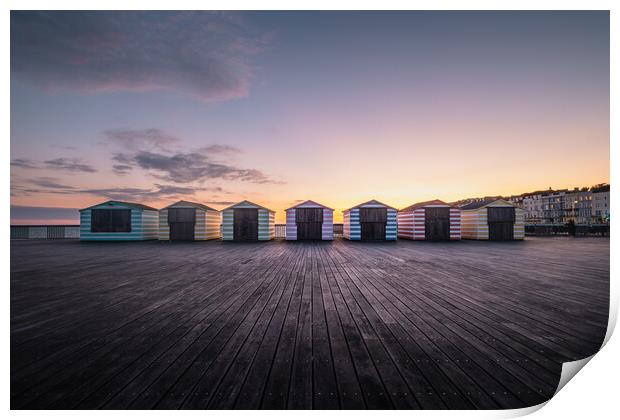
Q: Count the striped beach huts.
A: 7